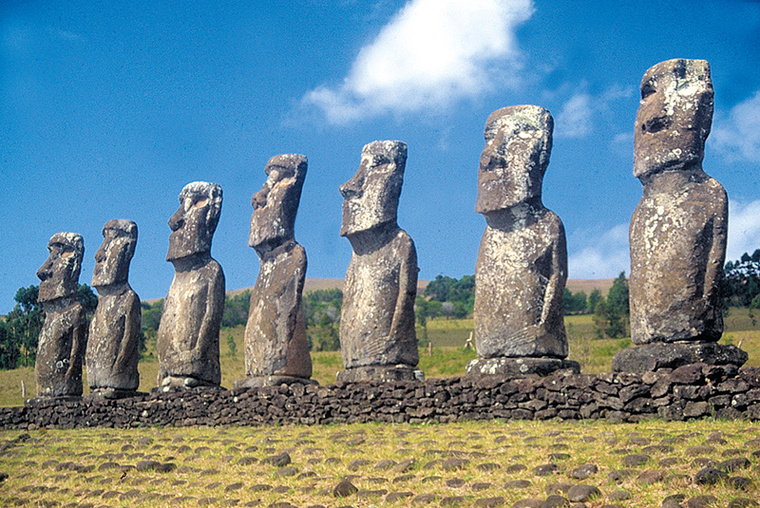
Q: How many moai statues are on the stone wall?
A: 7